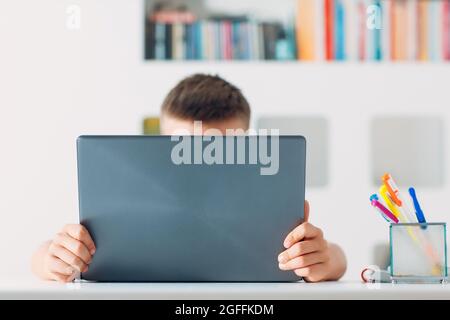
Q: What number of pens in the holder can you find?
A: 5